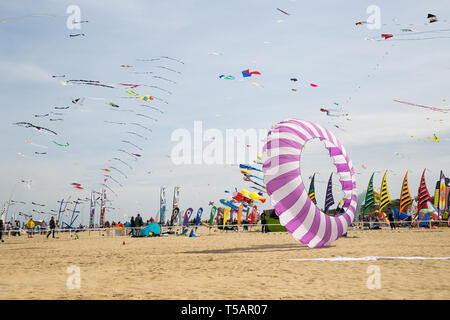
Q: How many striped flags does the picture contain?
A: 6